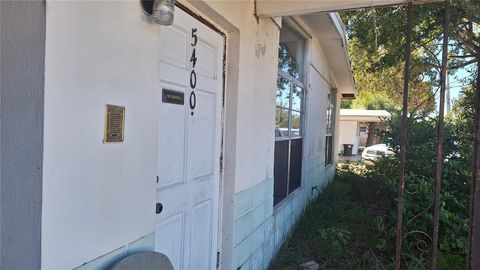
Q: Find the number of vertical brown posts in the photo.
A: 3